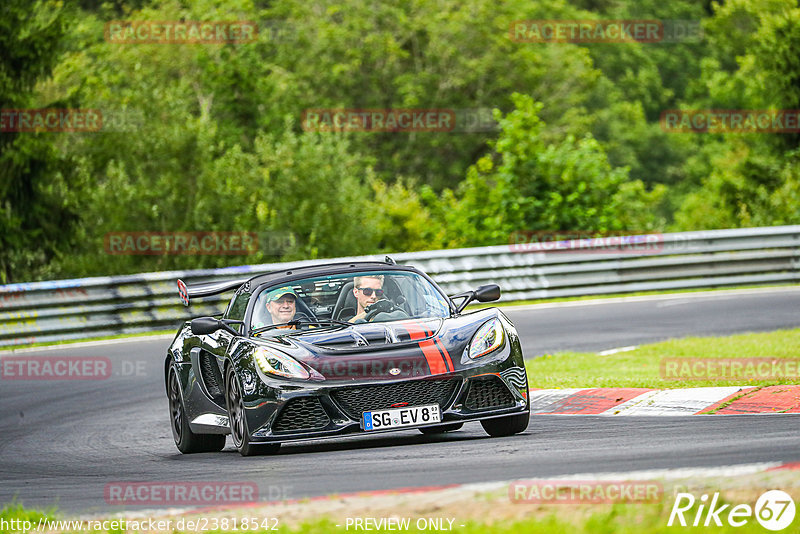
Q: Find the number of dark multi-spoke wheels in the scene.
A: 2